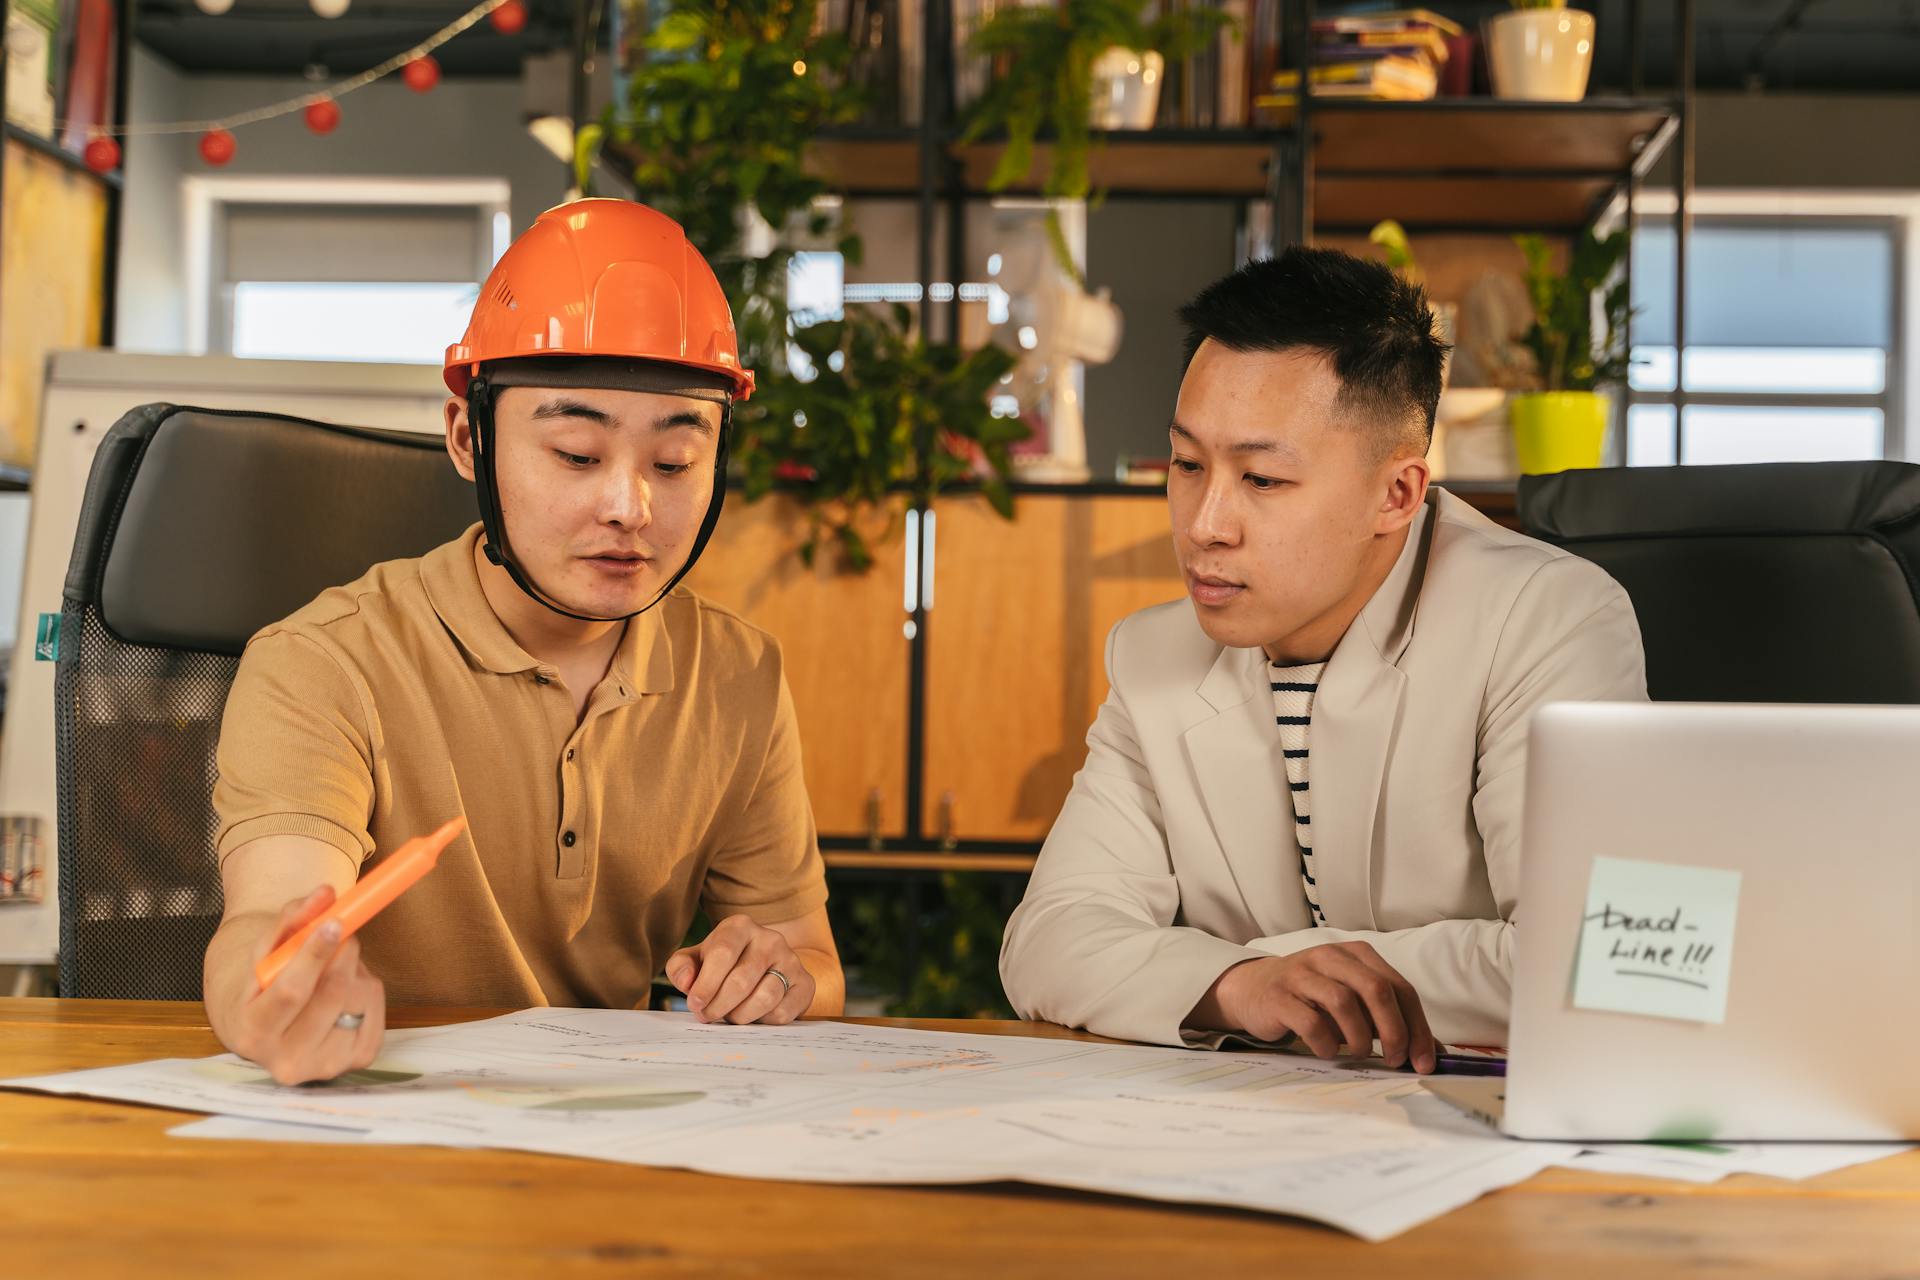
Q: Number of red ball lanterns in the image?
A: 5